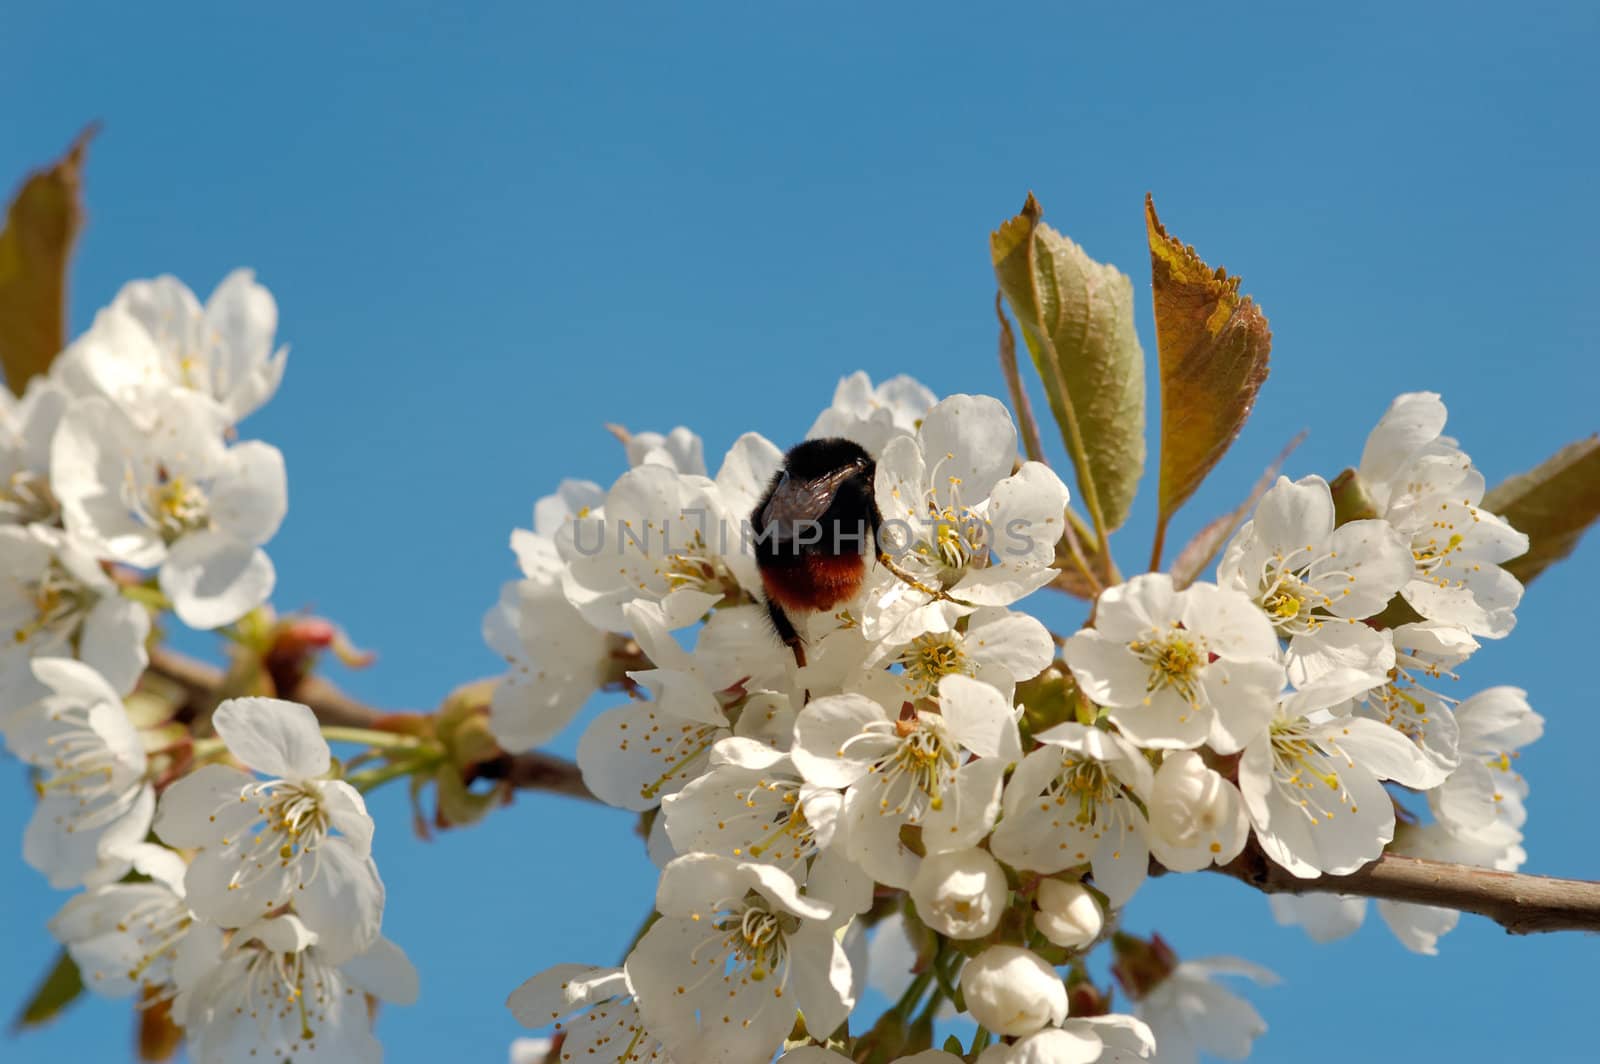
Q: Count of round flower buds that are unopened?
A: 4